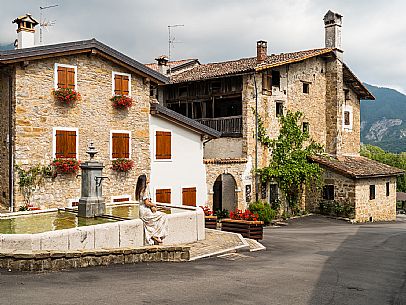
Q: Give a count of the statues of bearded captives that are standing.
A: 0